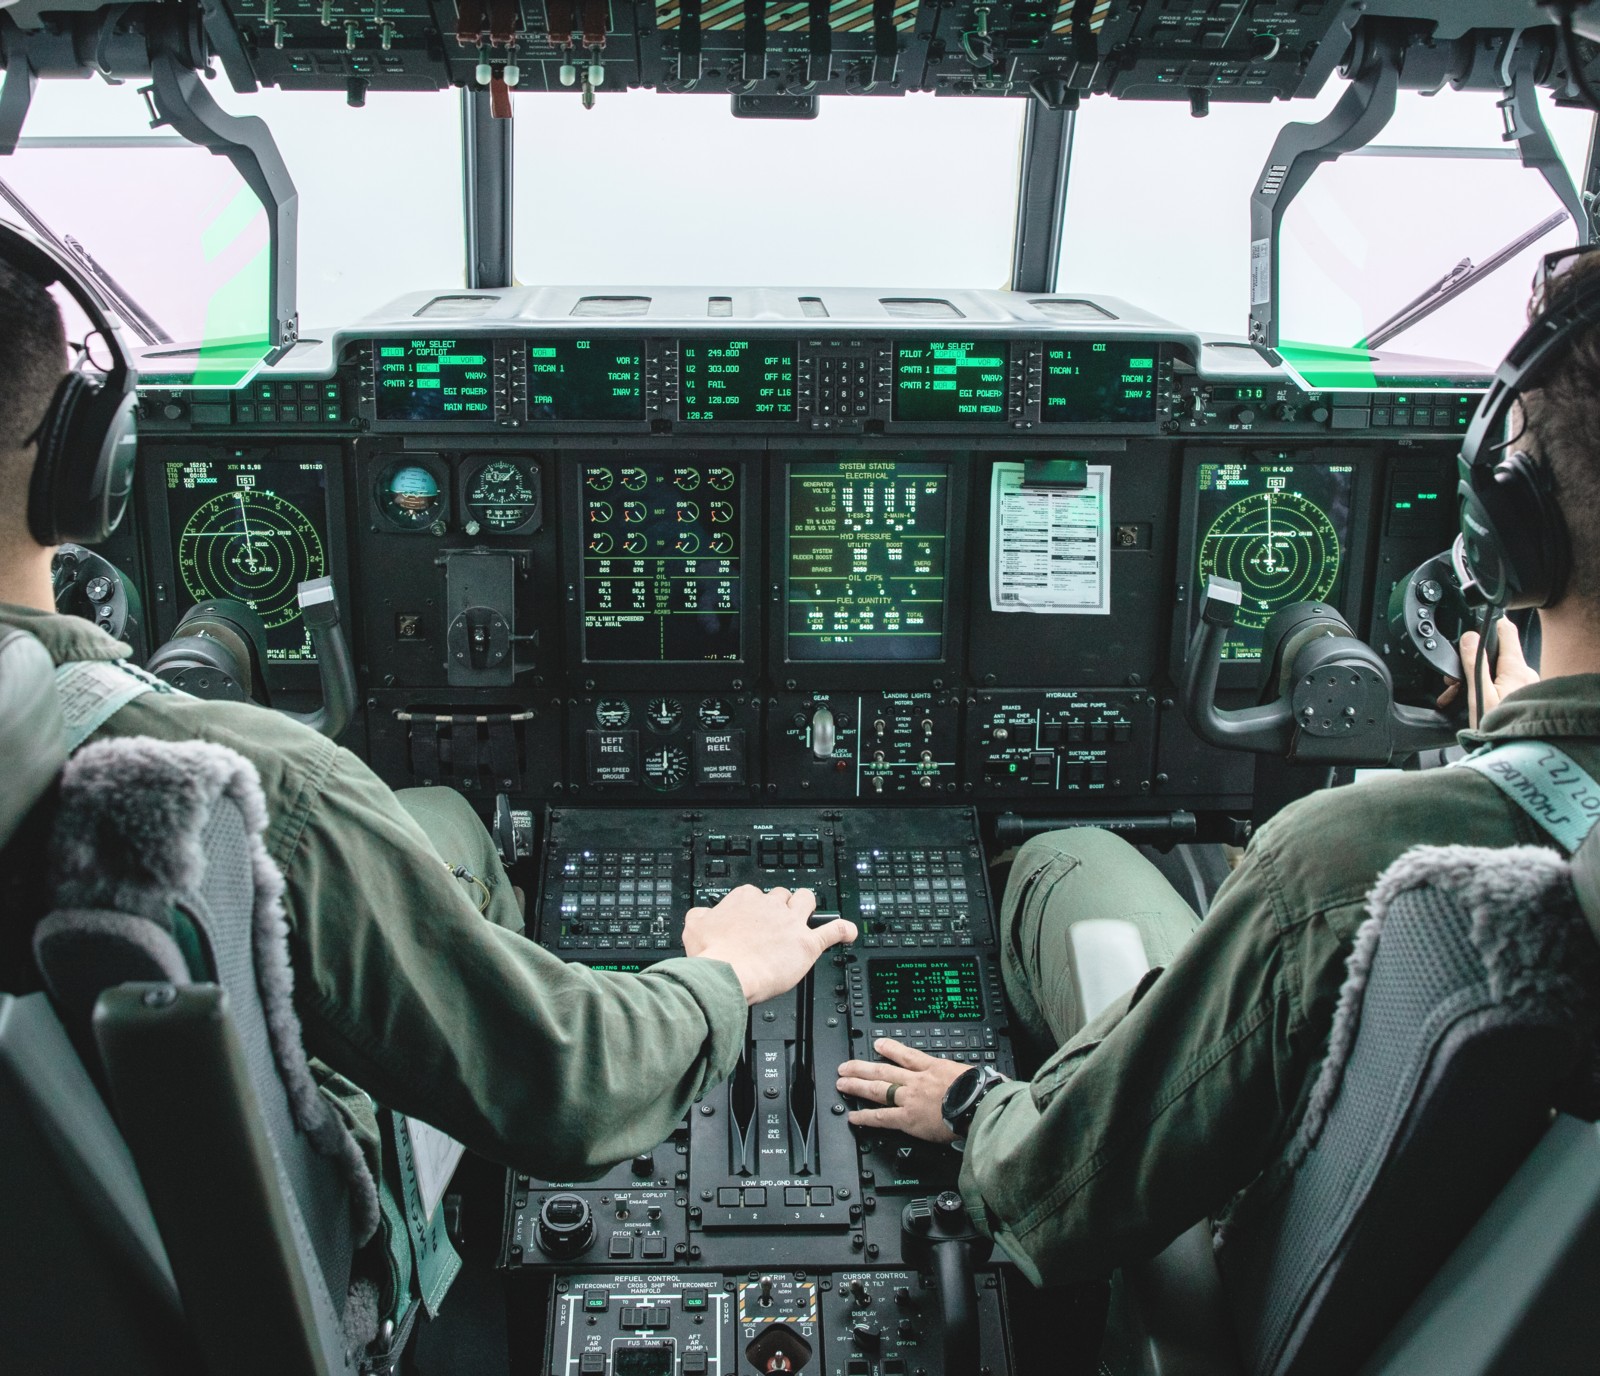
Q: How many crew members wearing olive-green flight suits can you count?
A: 2